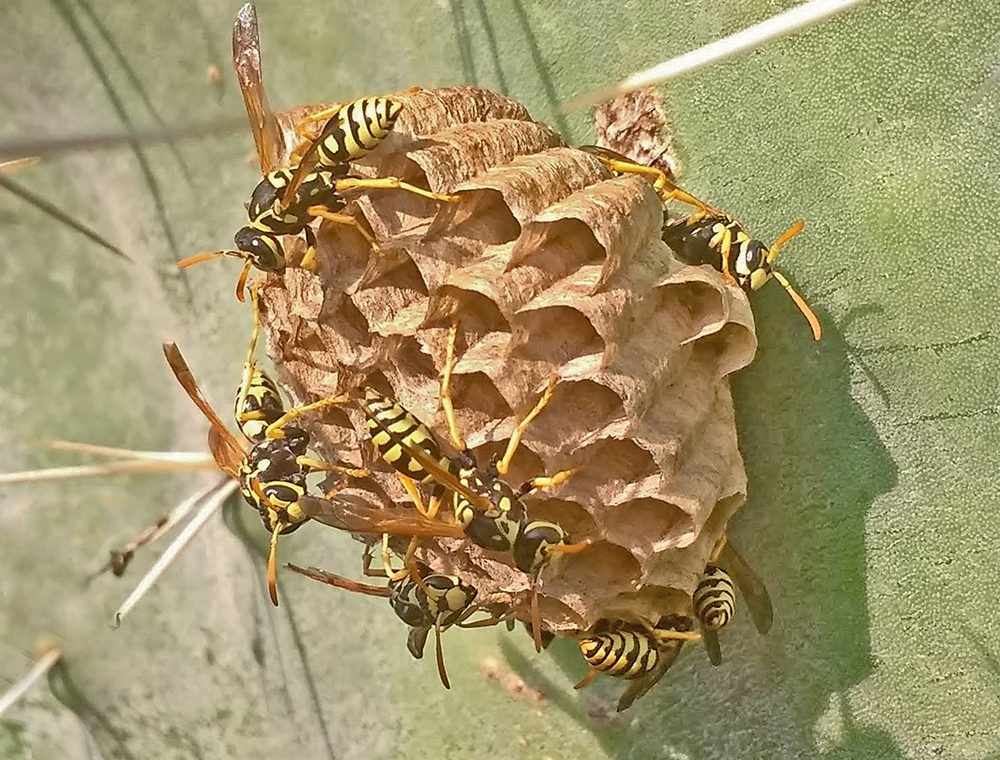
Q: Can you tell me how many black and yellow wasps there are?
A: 7